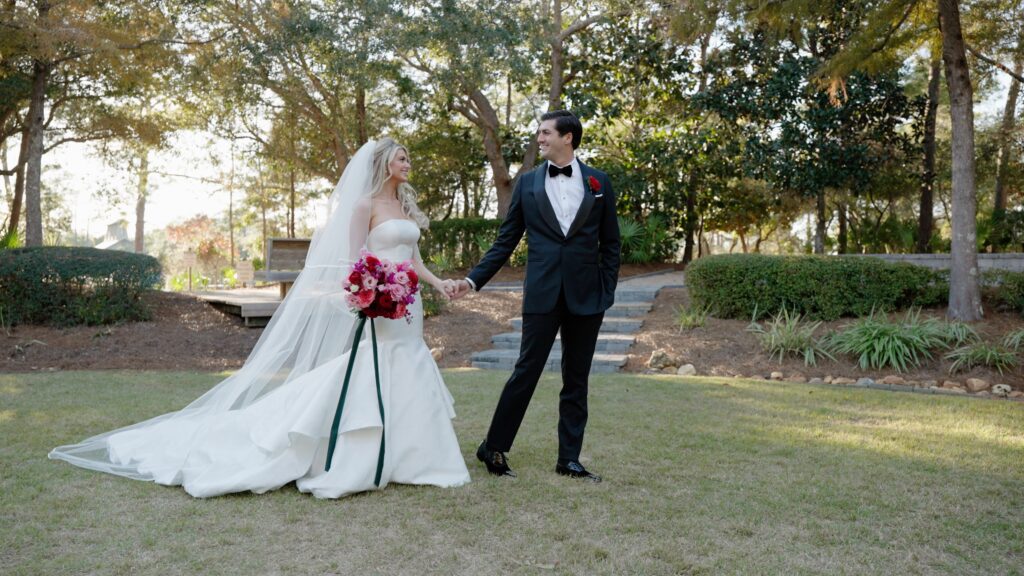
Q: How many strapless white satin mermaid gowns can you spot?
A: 1